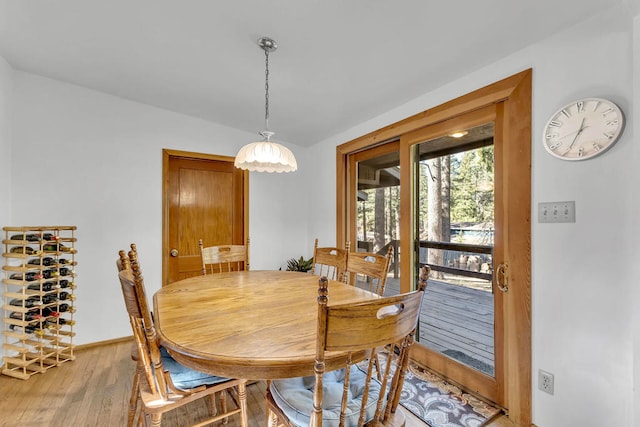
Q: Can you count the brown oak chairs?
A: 6